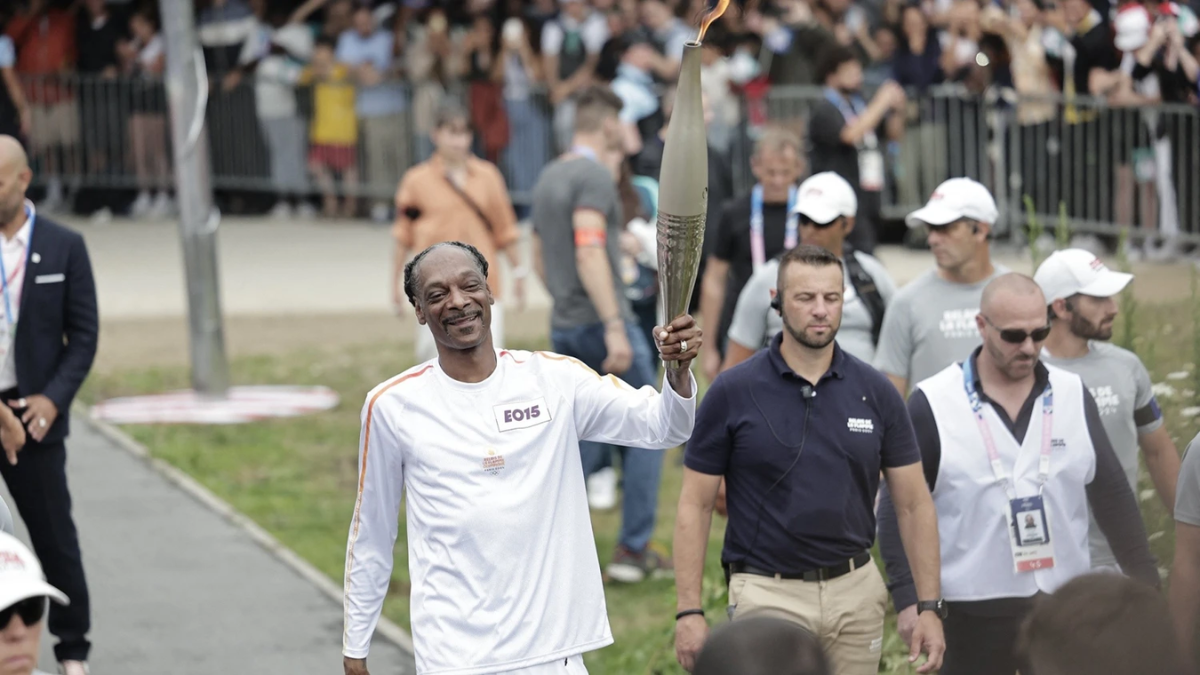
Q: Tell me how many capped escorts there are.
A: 4